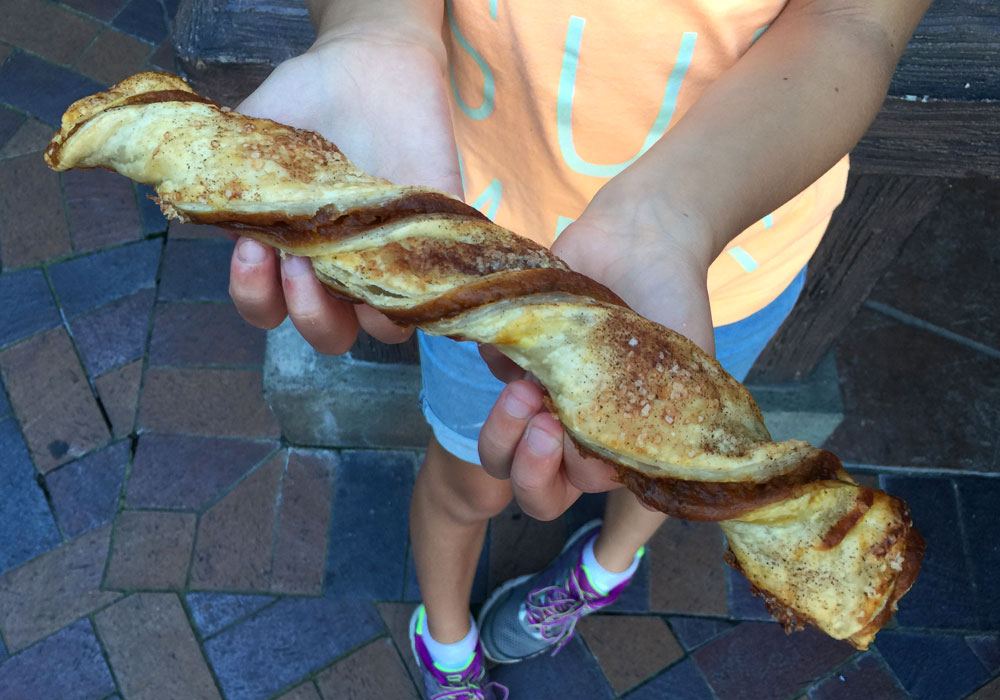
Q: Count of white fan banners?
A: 0